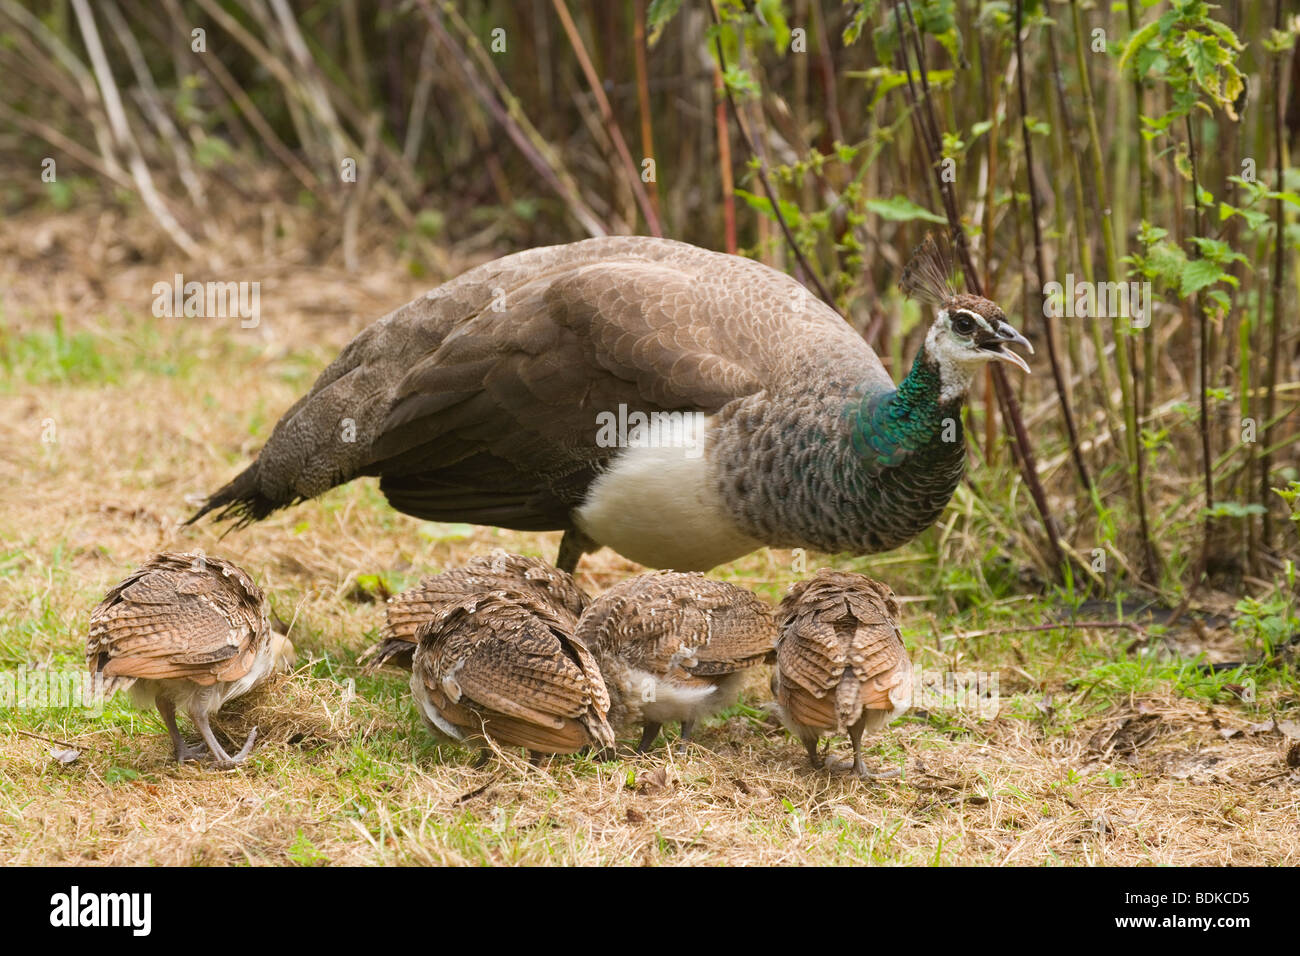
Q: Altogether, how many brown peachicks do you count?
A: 5